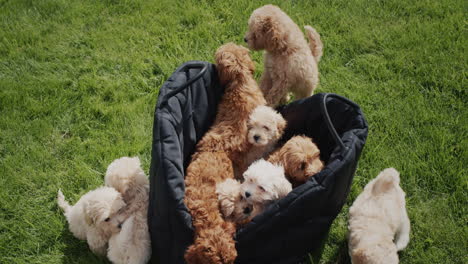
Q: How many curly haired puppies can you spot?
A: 10